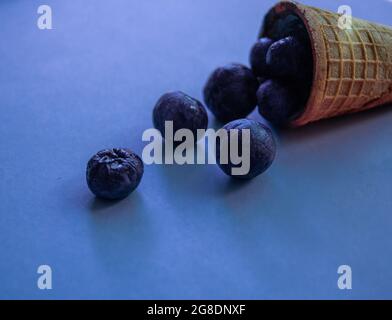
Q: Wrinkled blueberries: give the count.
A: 1